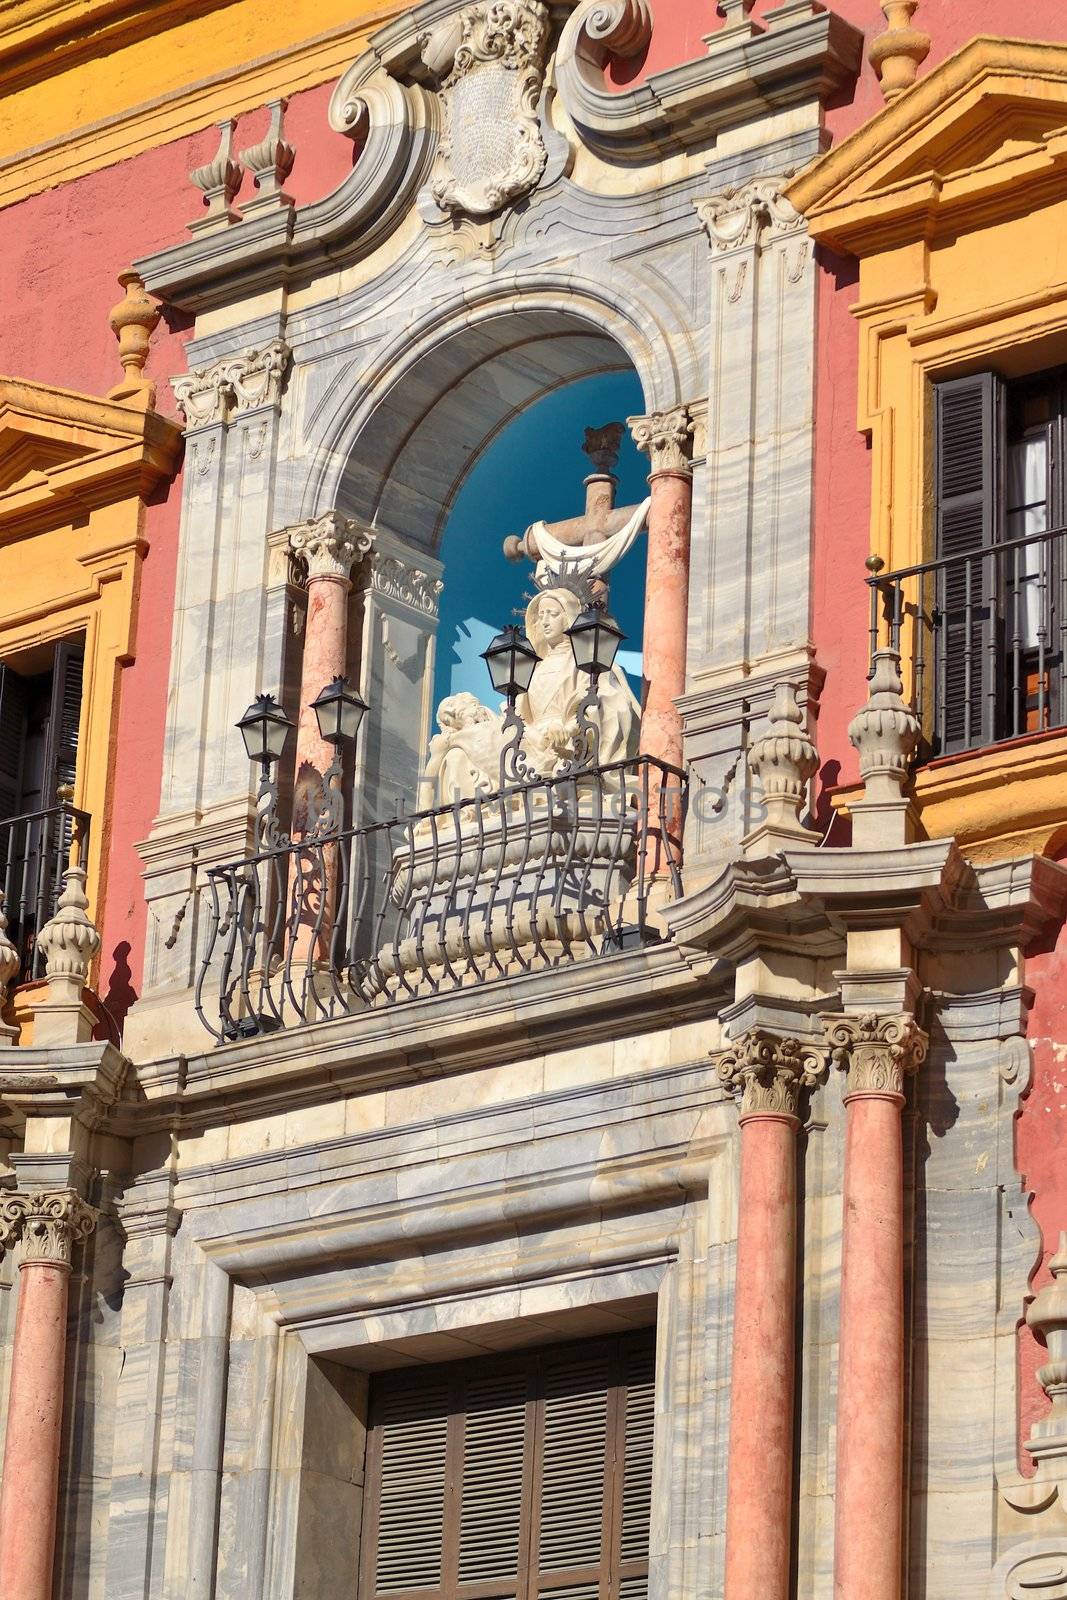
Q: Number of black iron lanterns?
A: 4